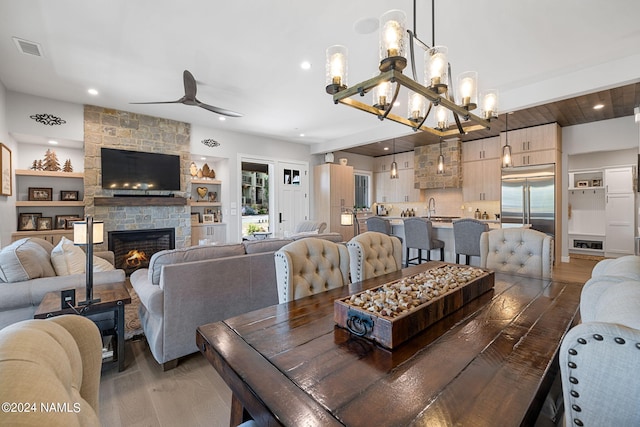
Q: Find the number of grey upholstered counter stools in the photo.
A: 3